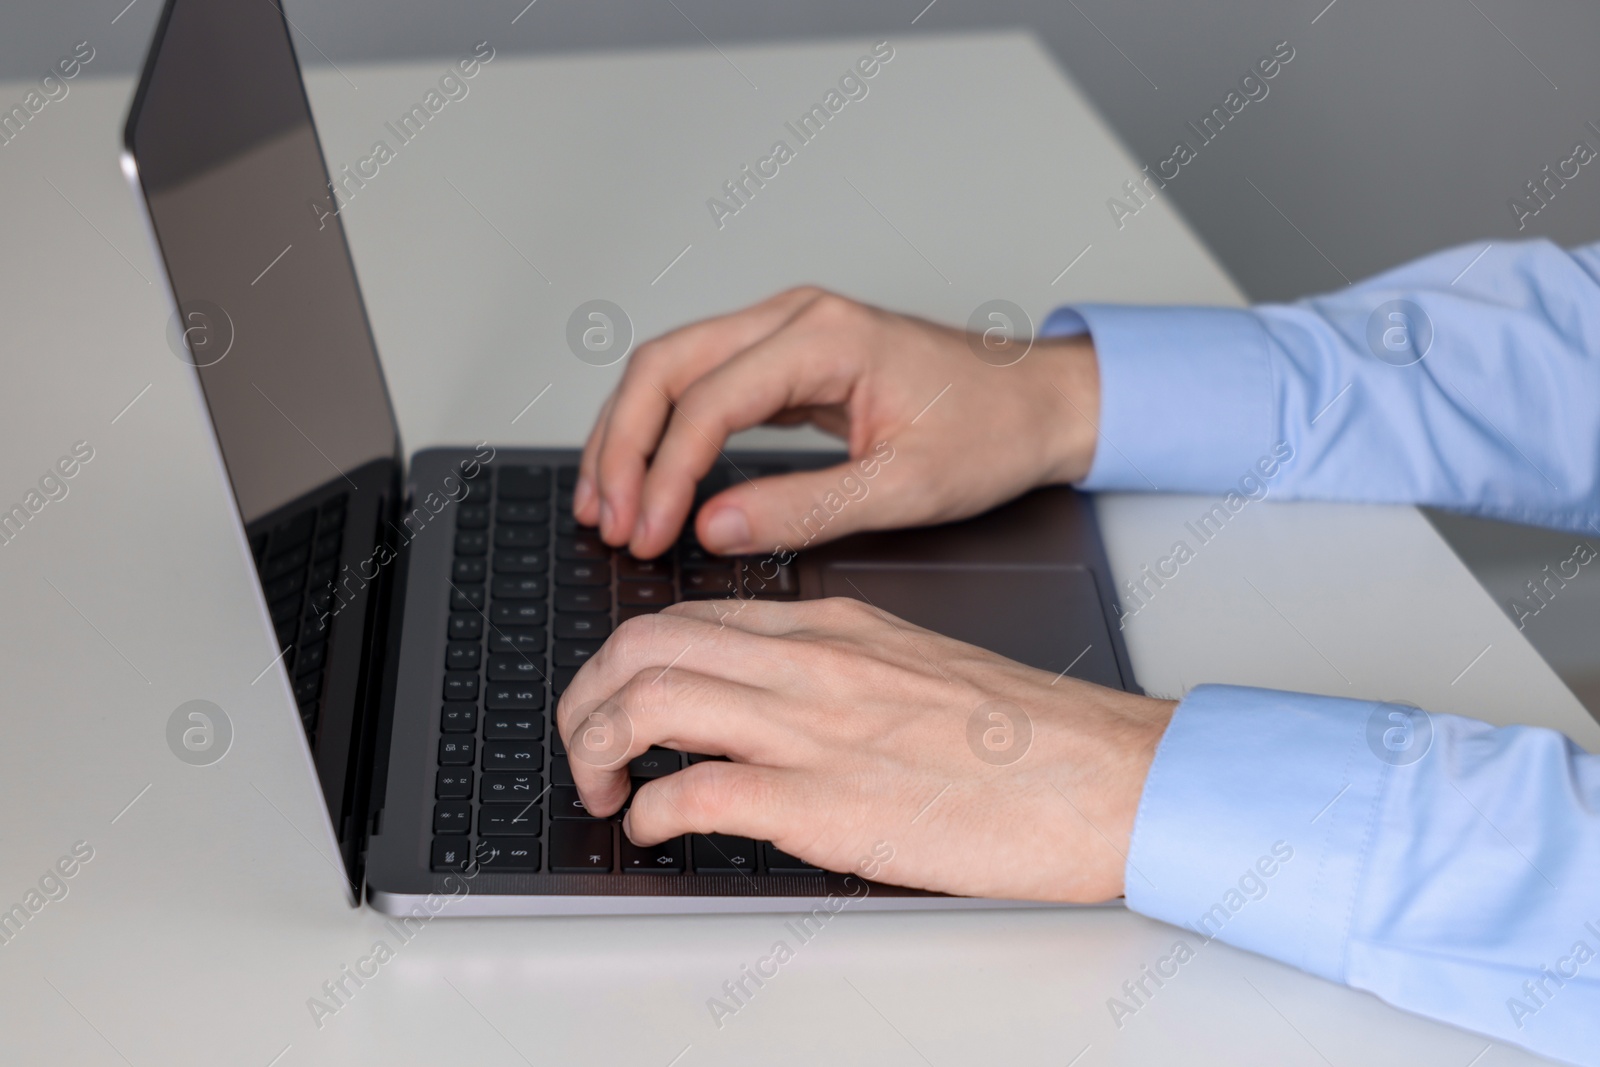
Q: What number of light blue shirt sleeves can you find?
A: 2